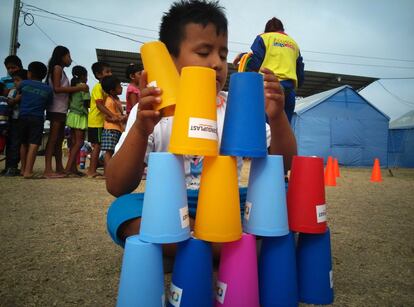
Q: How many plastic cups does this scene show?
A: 12